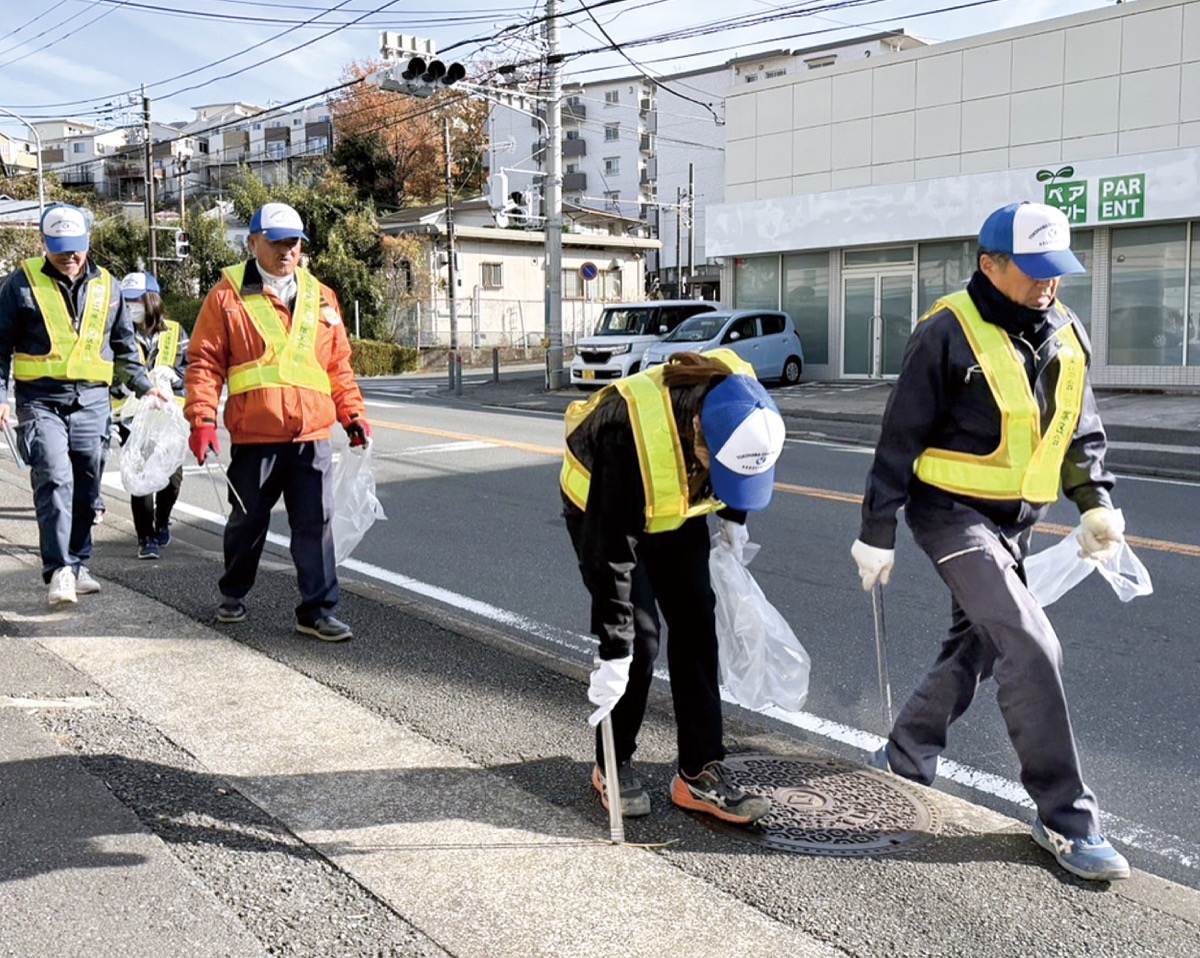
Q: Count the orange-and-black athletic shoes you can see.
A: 2